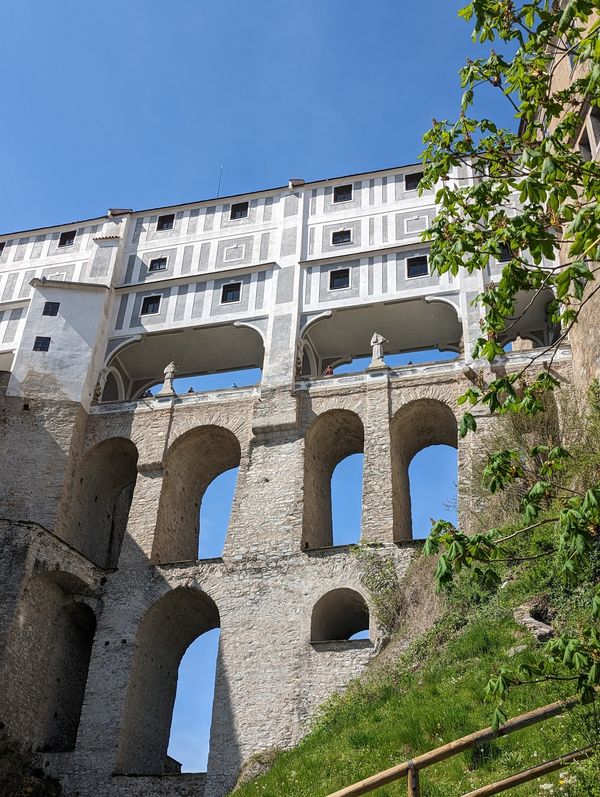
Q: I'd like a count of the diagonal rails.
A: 2